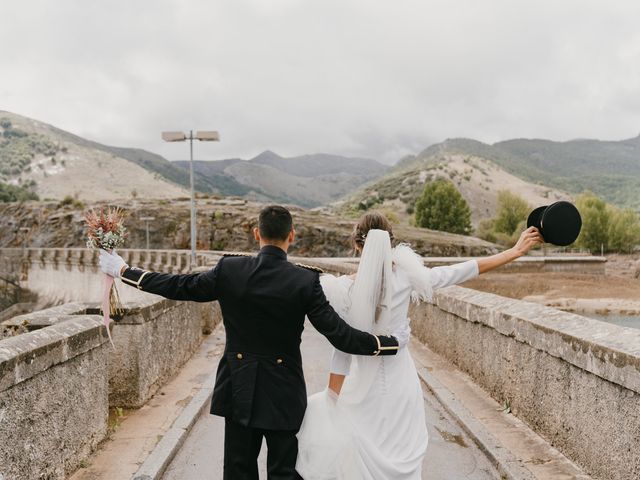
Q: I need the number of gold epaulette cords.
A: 2